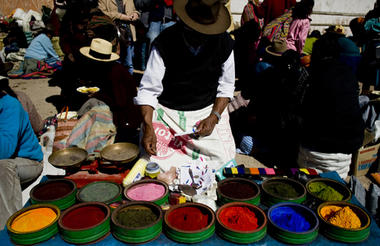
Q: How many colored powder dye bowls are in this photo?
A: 13